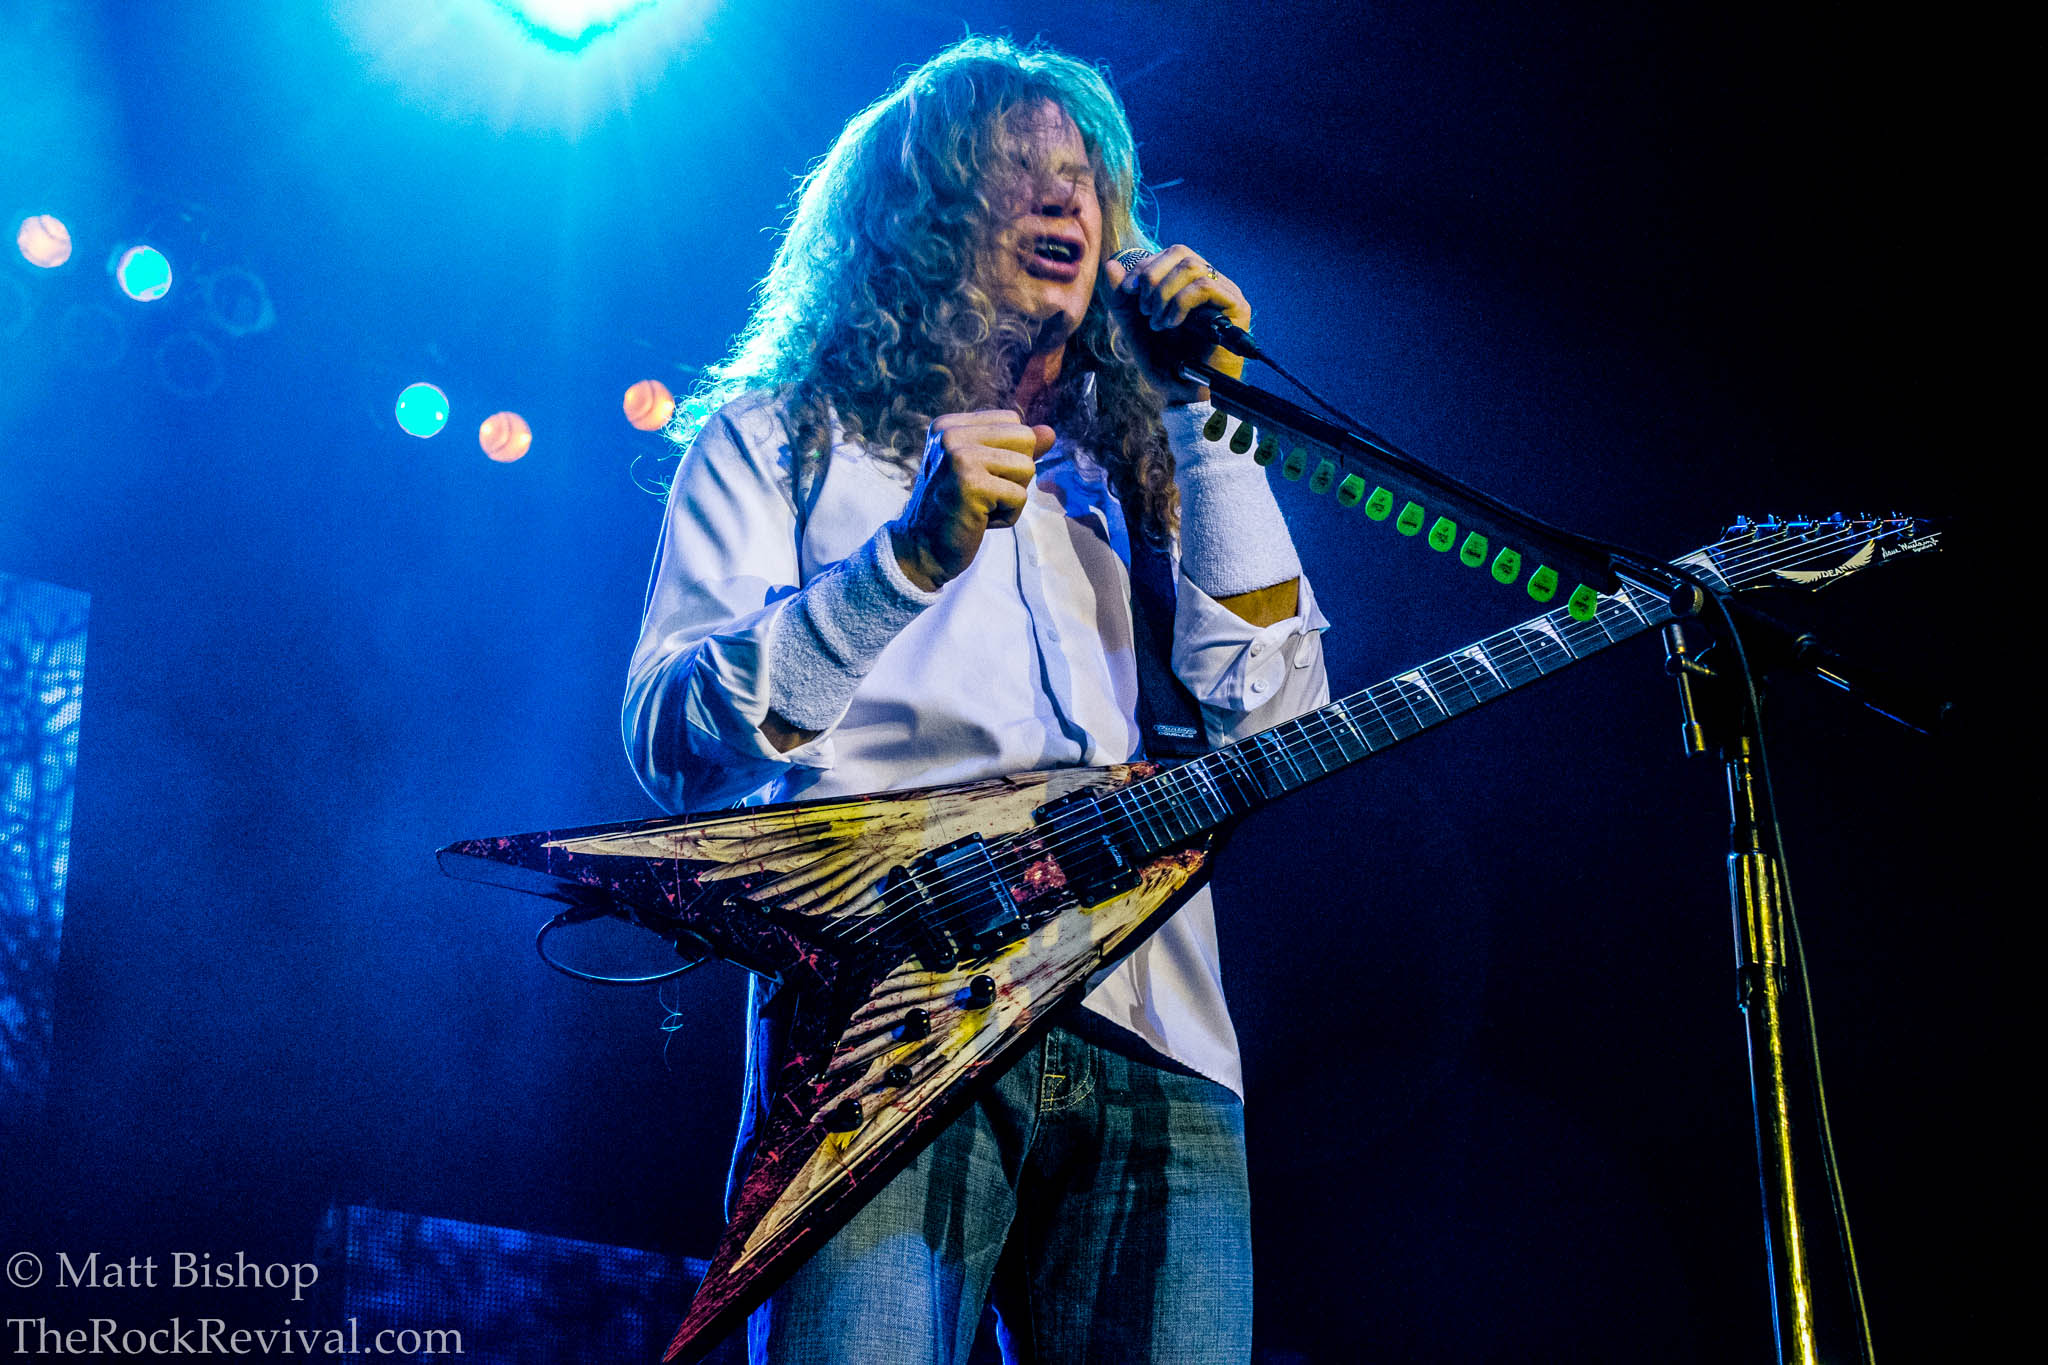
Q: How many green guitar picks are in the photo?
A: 13